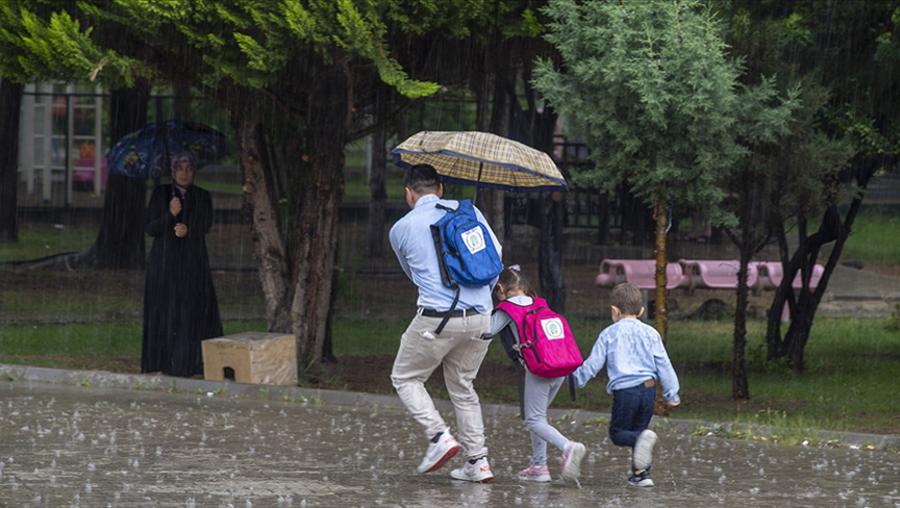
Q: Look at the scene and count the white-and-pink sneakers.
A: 2